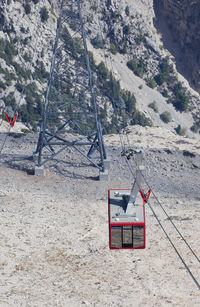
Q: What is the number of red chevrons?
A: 2